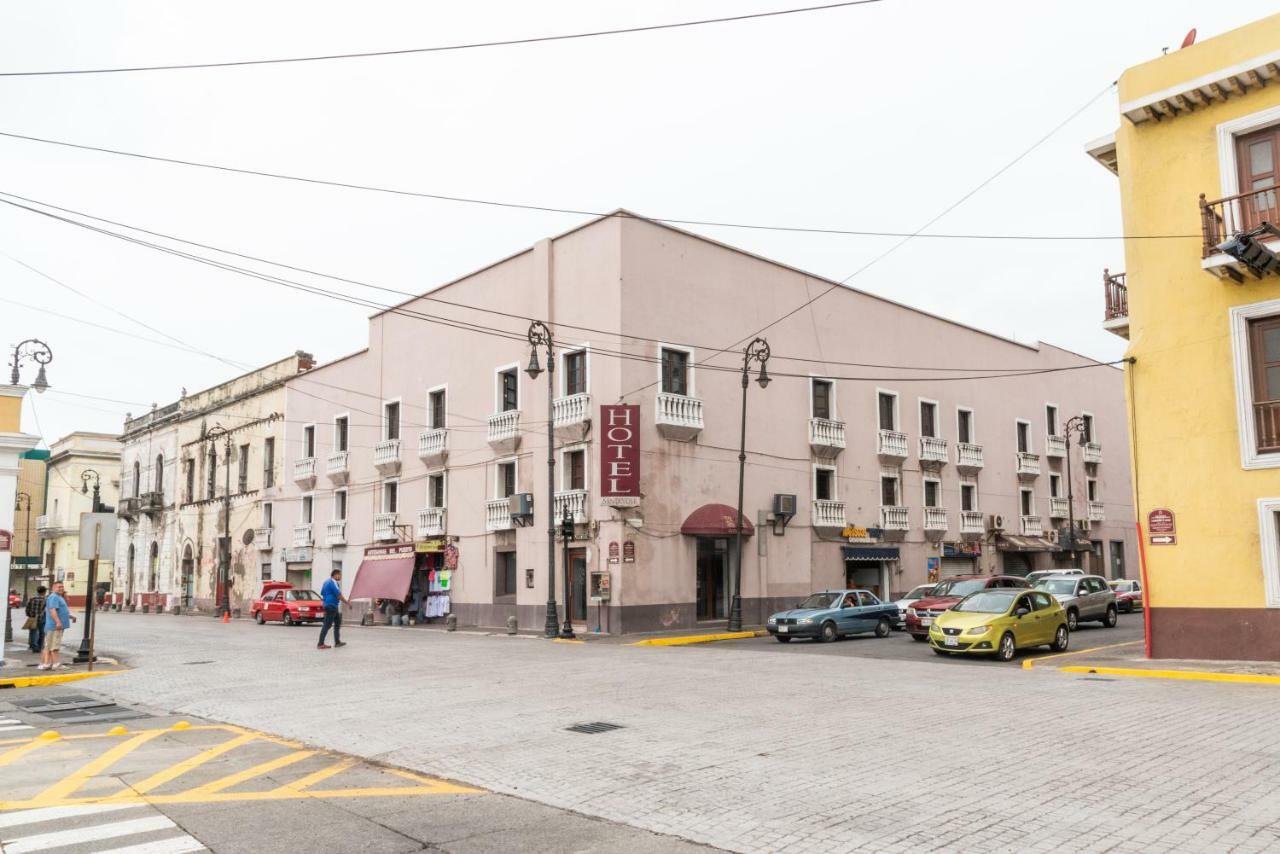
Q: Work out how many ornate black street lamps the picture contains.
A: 7